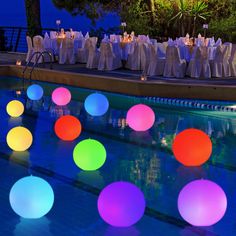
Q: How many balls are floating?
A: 12